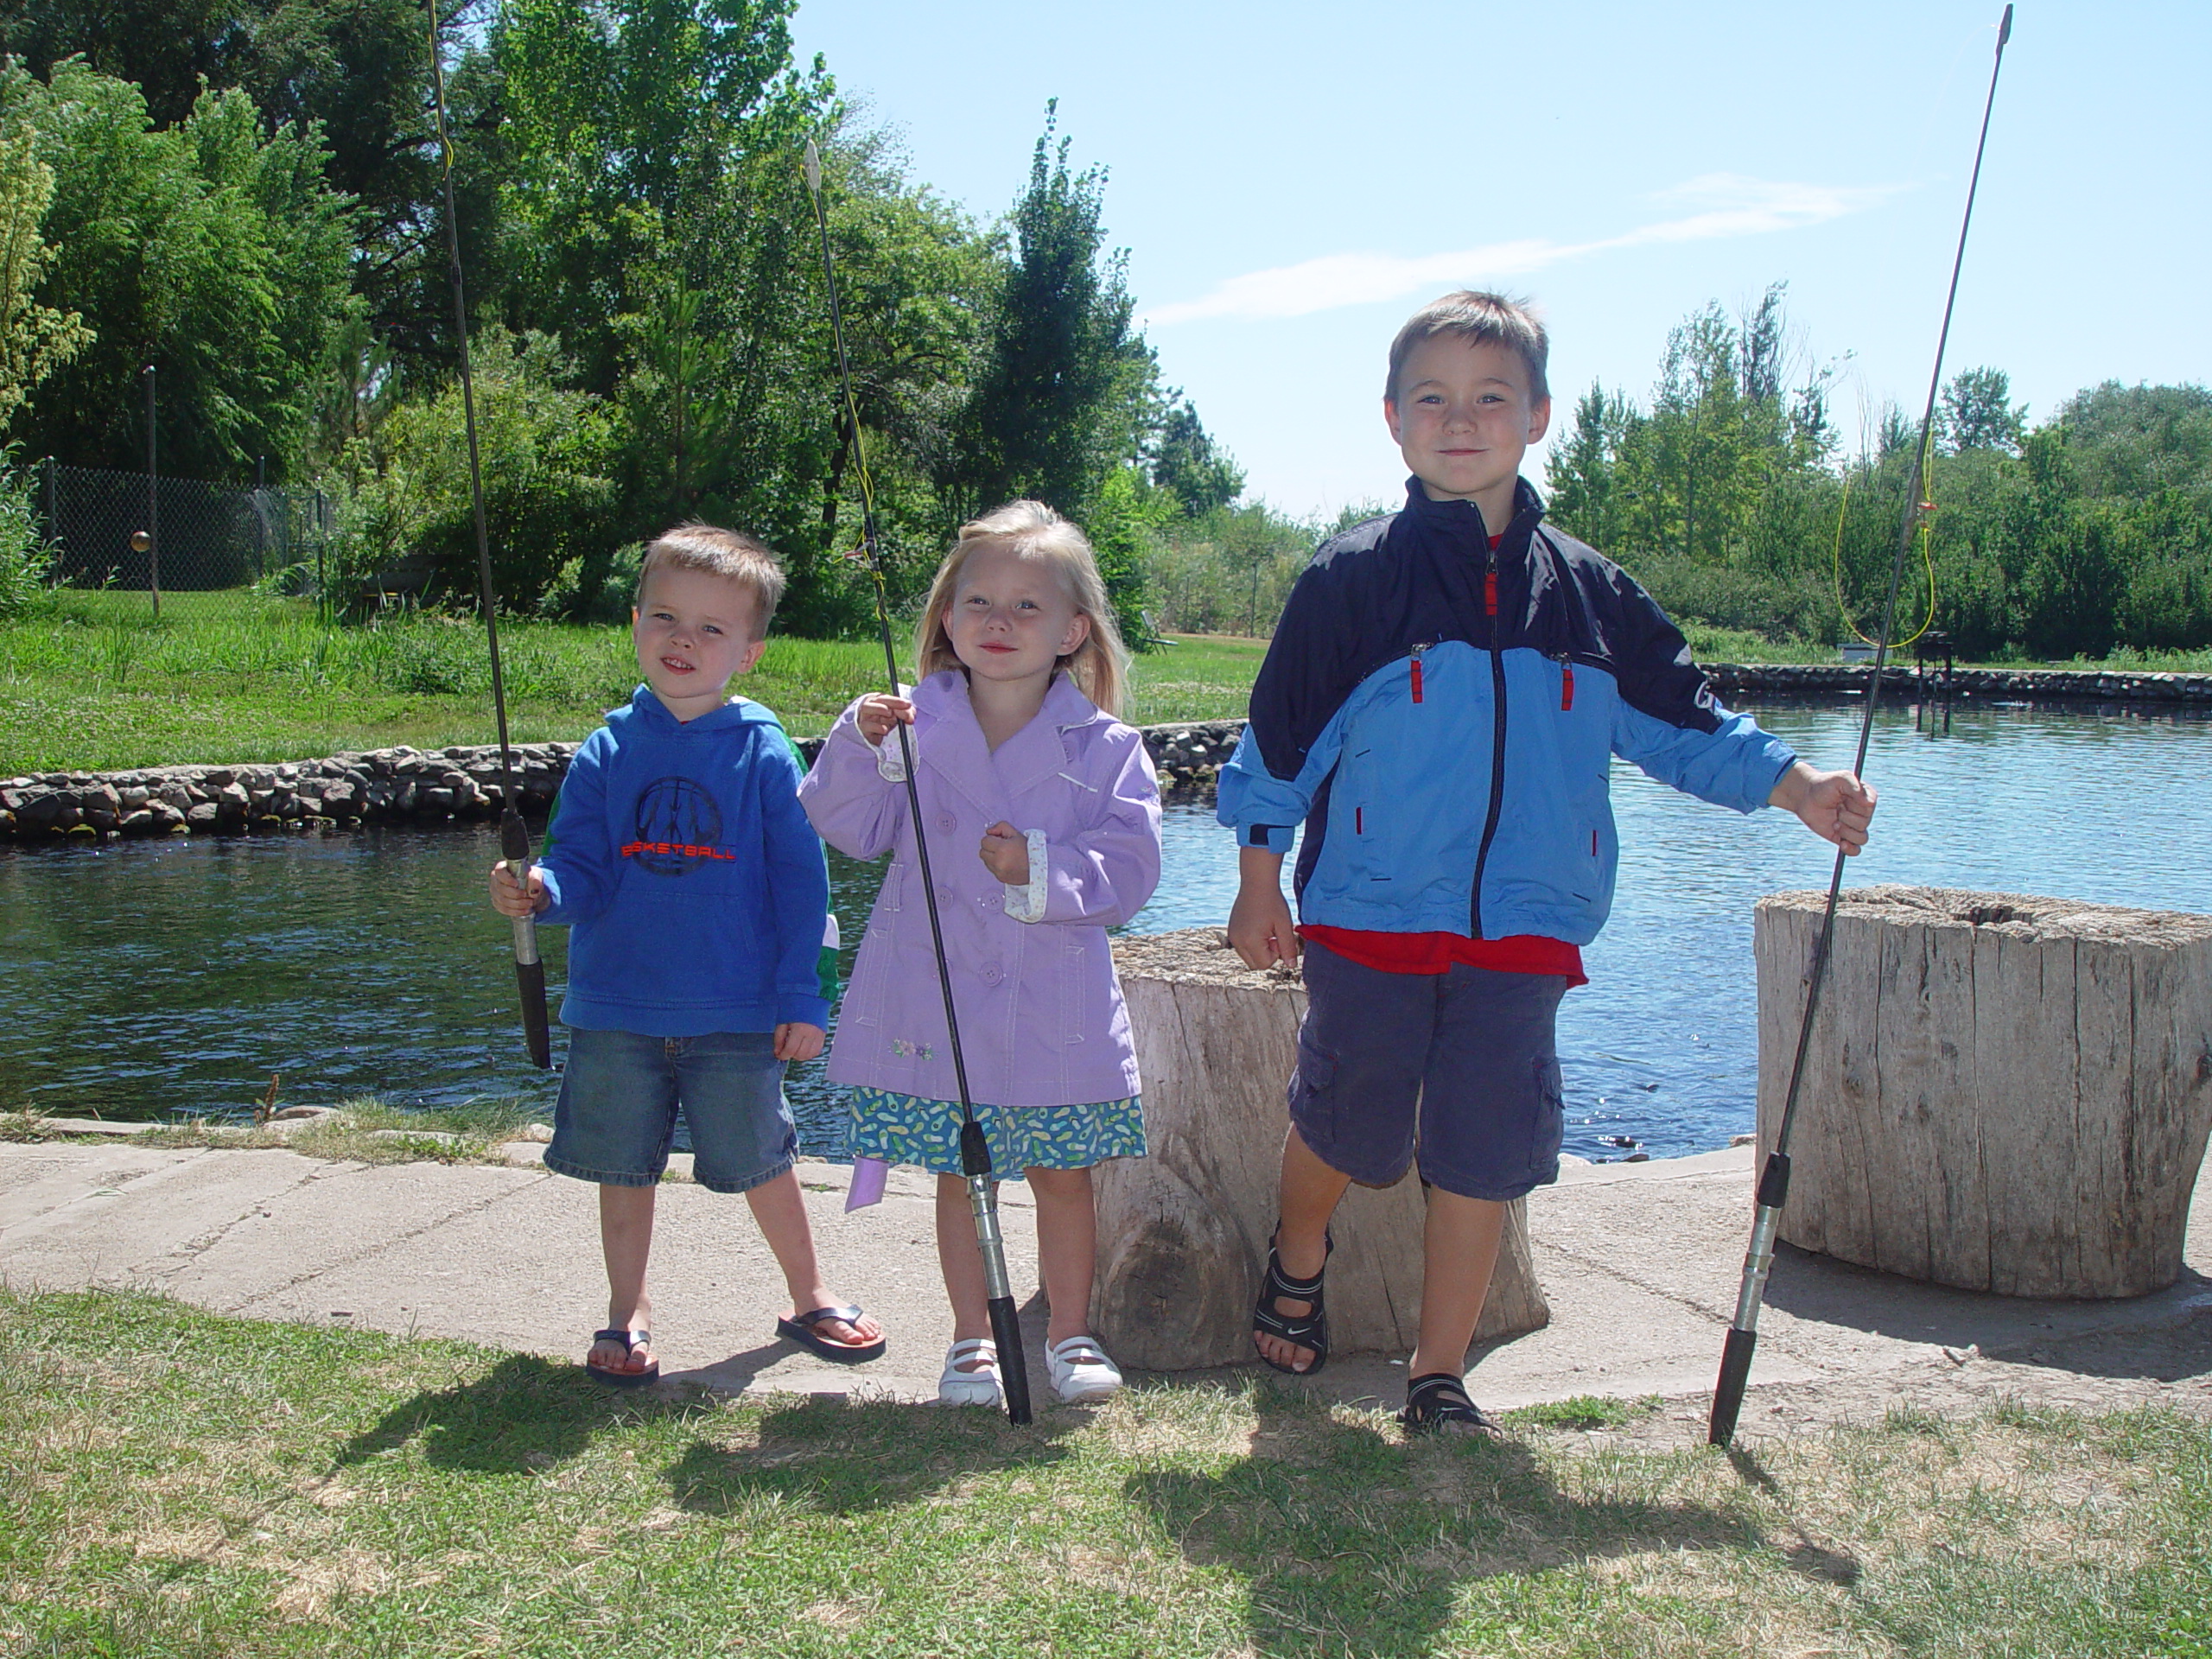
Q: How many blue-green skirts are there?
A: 1